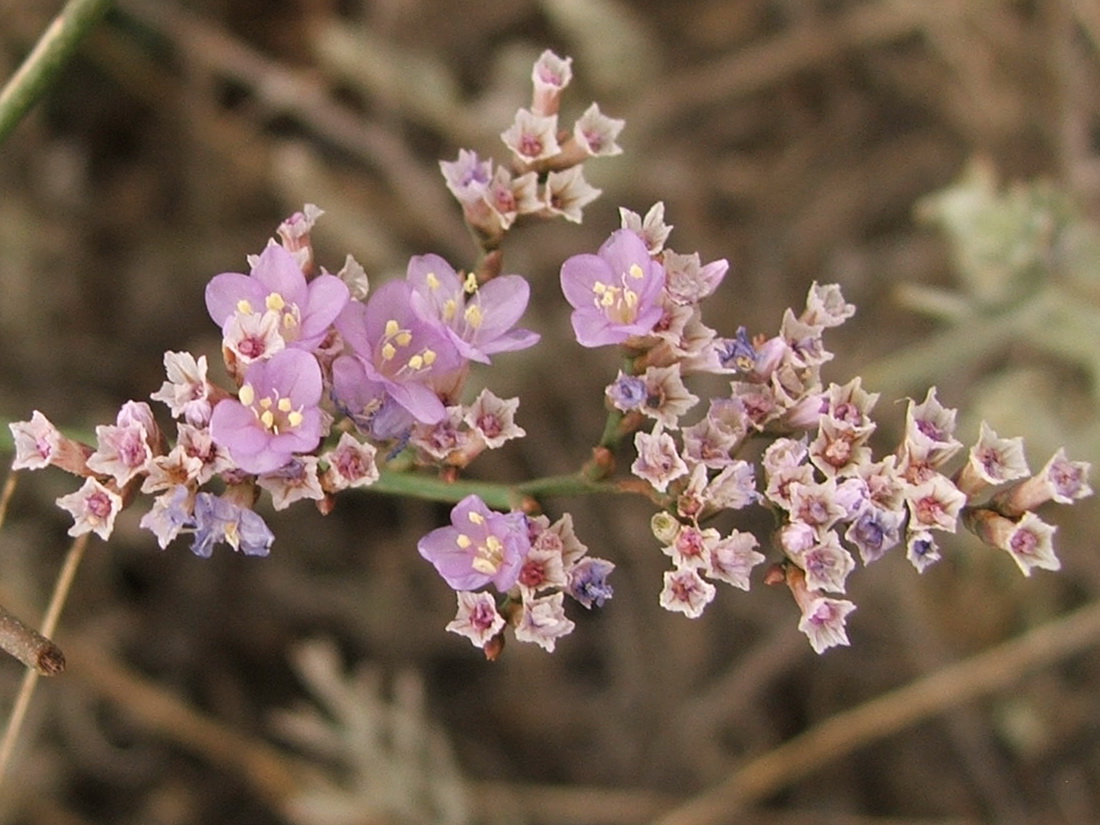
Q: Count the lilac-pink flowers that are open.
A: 6